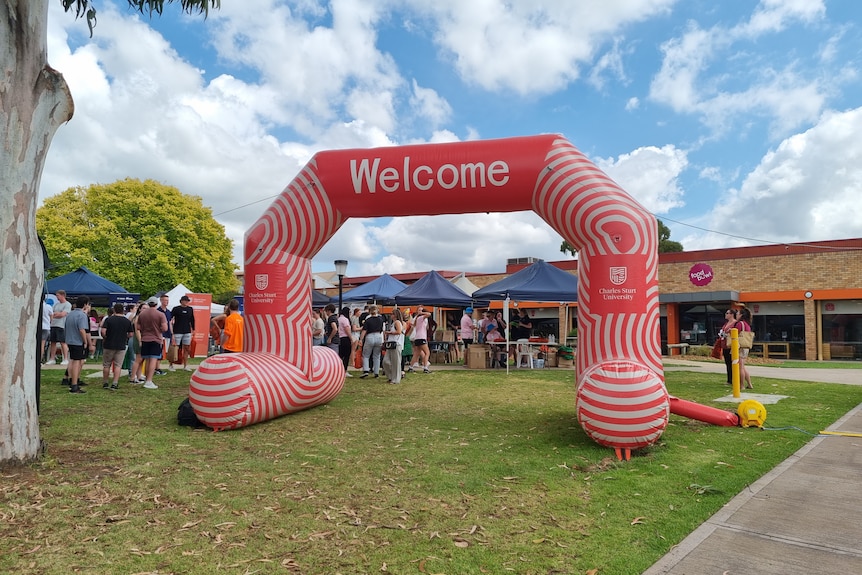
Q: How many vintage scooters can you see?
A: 0